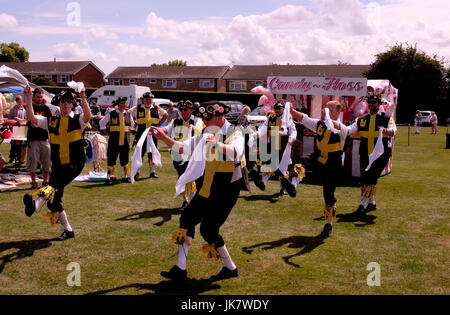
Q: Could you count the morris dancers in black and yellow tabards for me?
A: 8